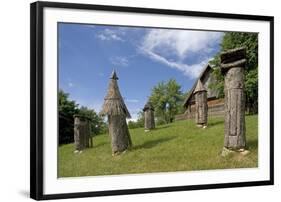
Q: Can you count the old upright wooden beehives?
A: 5